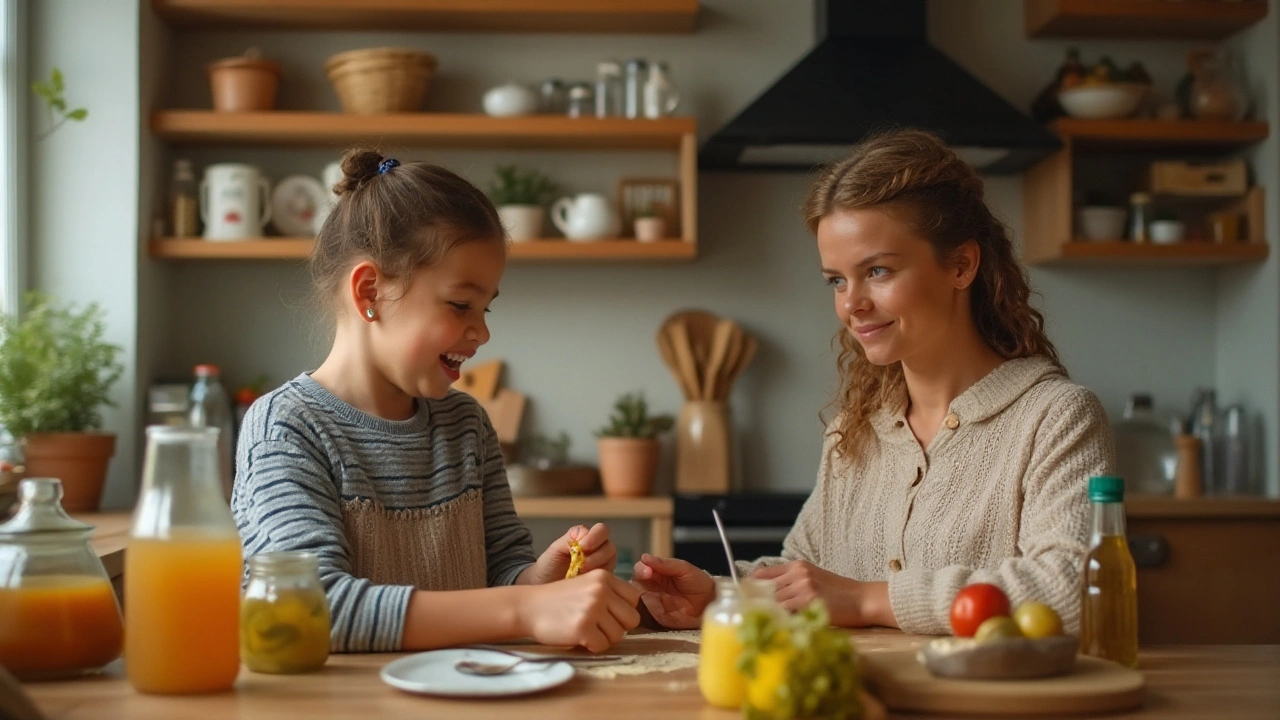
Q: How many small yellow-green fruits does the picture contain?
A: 2